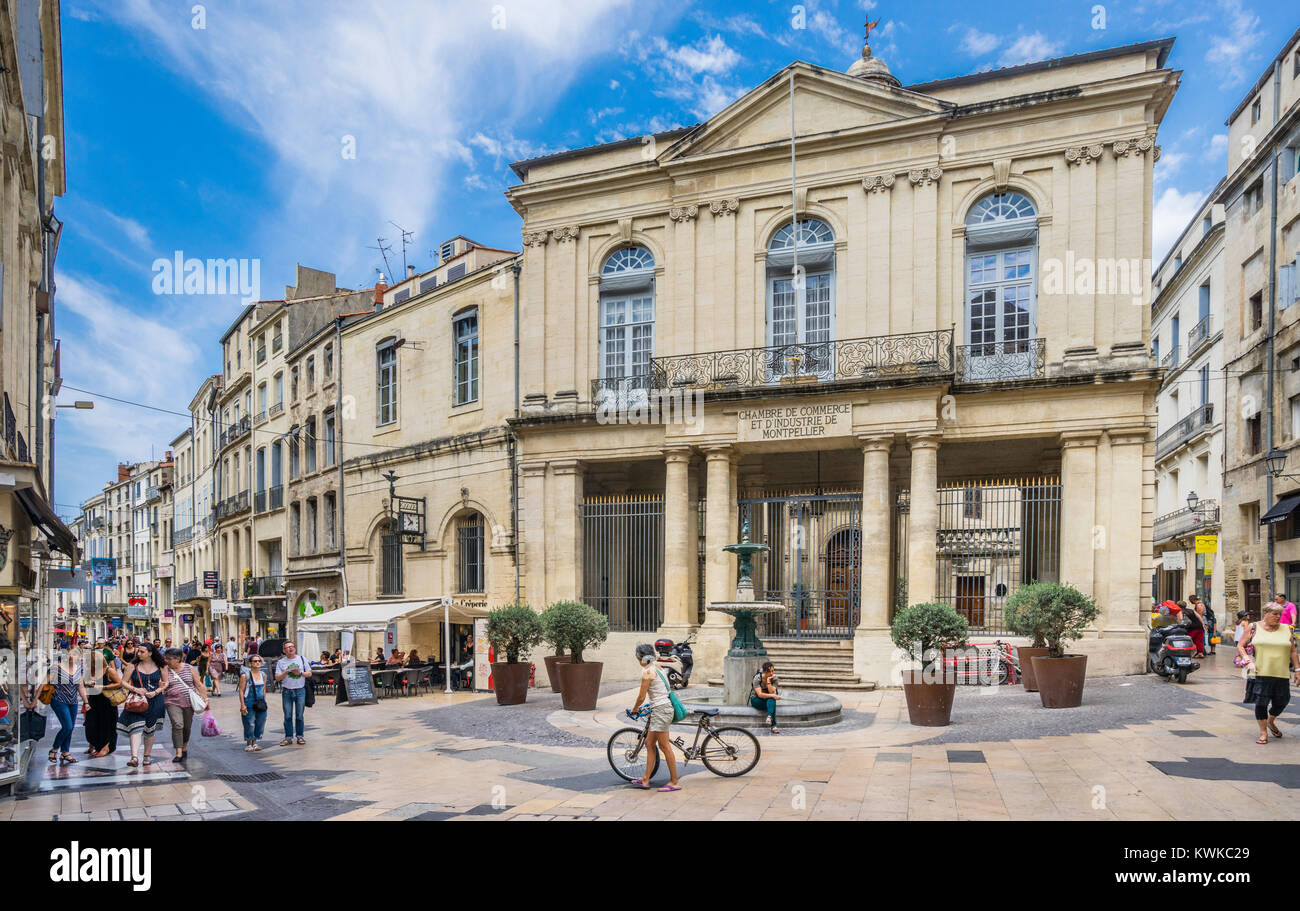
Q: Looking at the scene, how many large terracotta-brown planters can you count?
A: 6